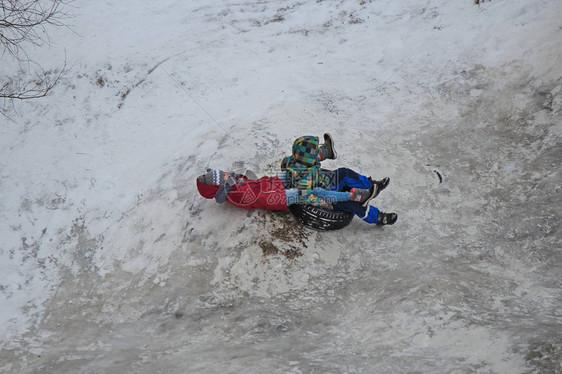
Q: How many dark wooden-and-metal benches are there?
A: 0